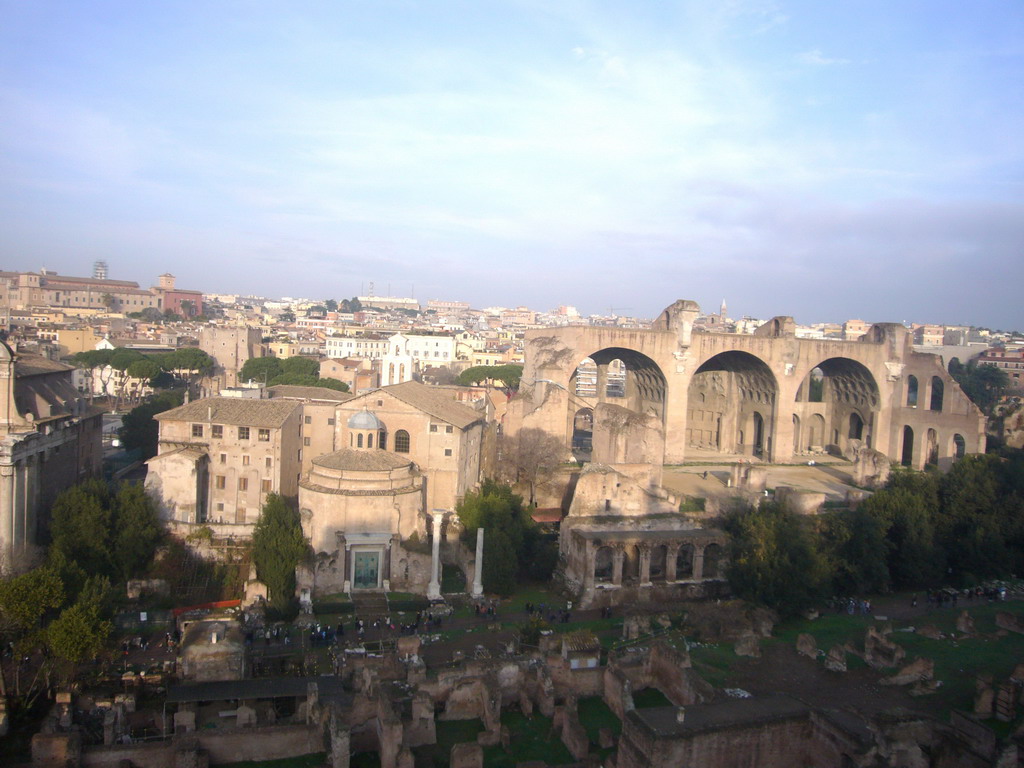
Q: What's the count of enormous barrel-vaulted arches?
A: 3